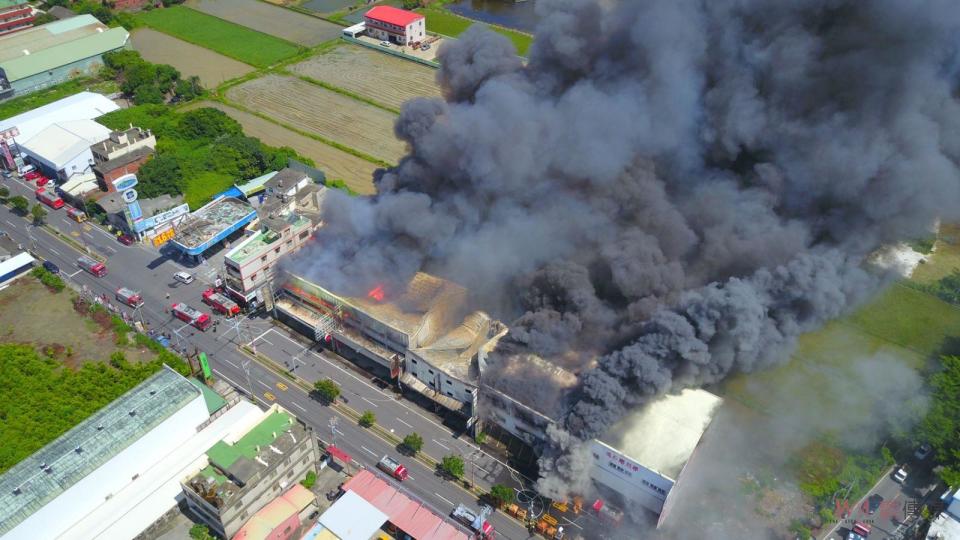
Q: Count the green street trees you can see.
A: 8